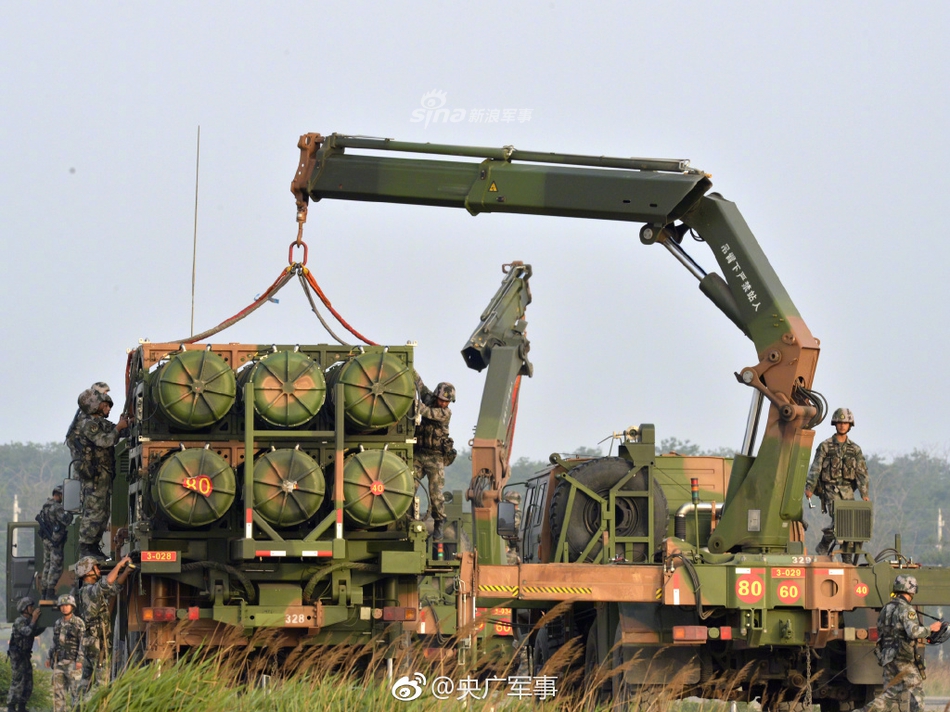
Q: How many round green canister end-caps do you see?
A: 6